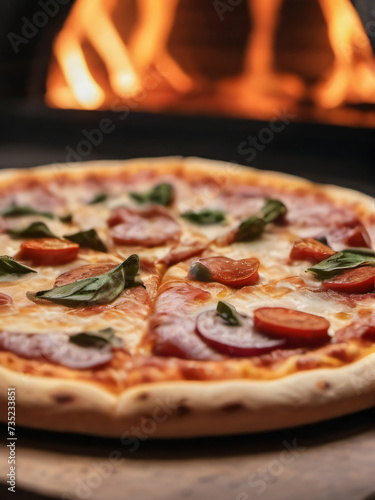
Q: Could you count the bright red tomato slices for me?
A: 5